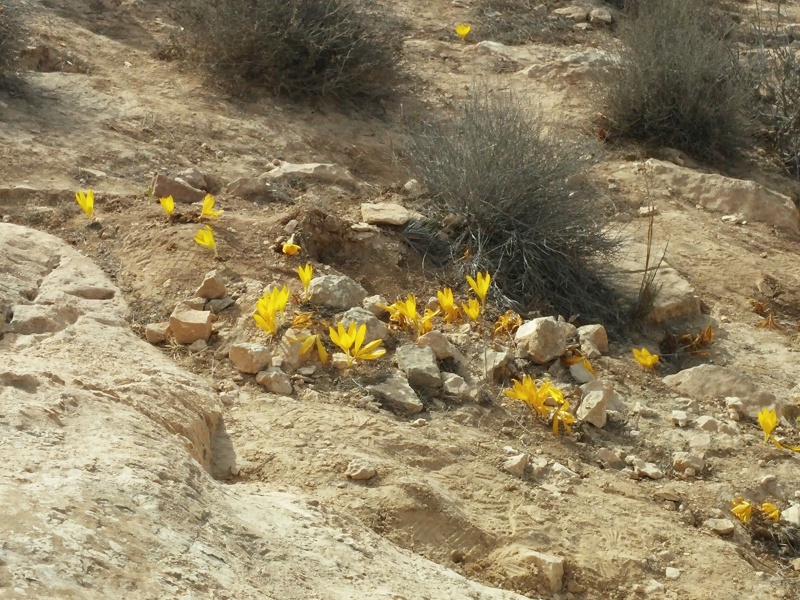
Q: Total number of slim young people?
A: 0